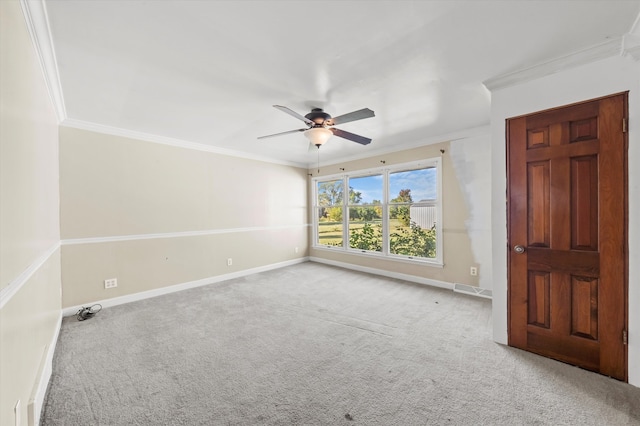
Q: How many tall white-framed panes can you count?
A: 3